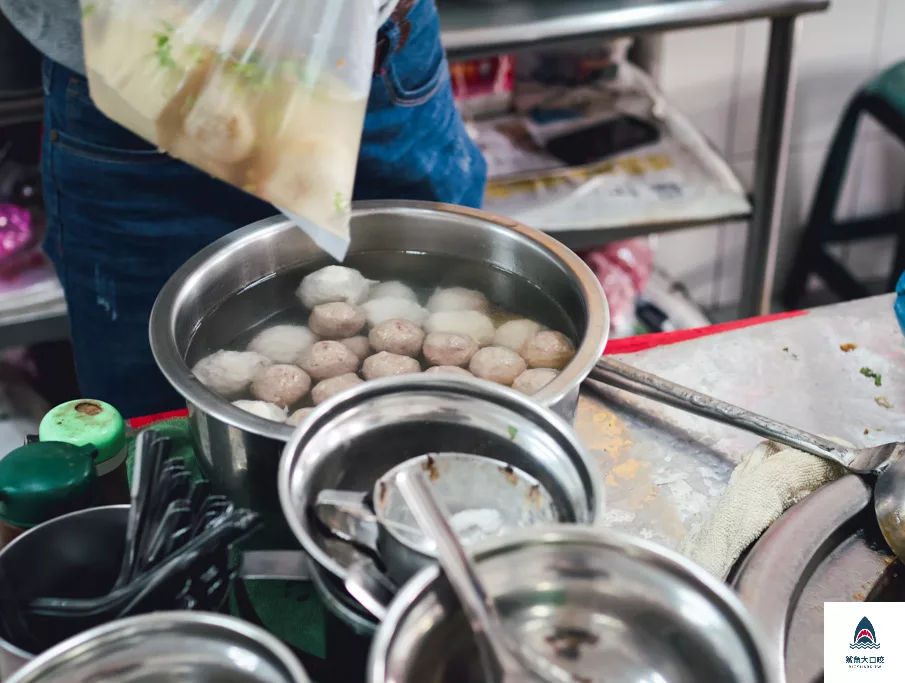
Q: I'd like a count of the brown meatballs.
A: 13